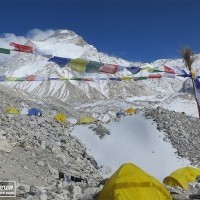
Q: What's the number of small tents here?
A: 6